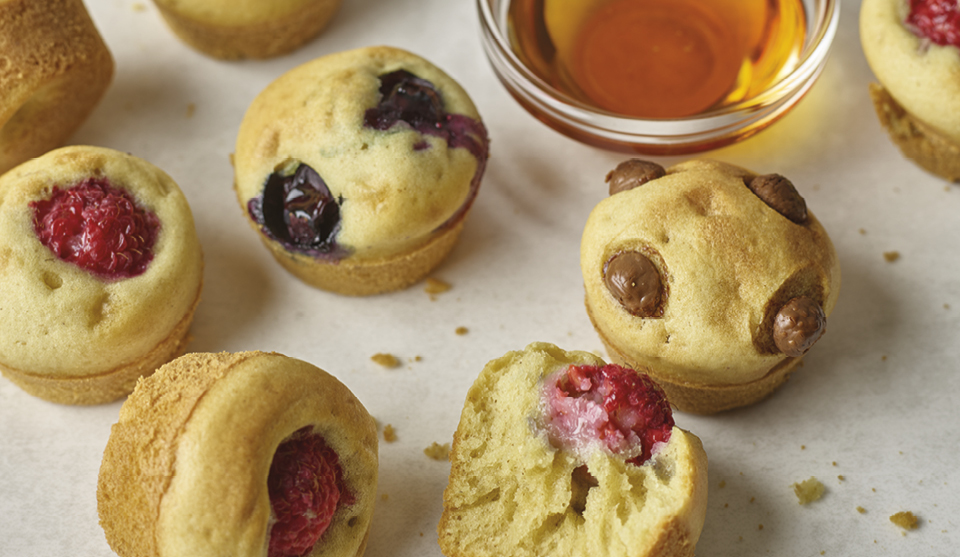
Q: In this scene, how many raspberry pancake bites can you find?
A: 4